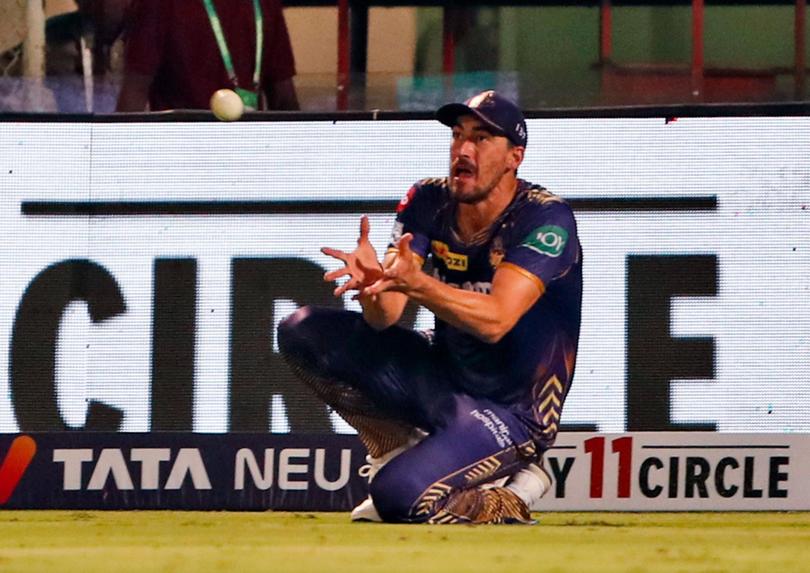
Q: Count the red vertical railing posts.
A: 5